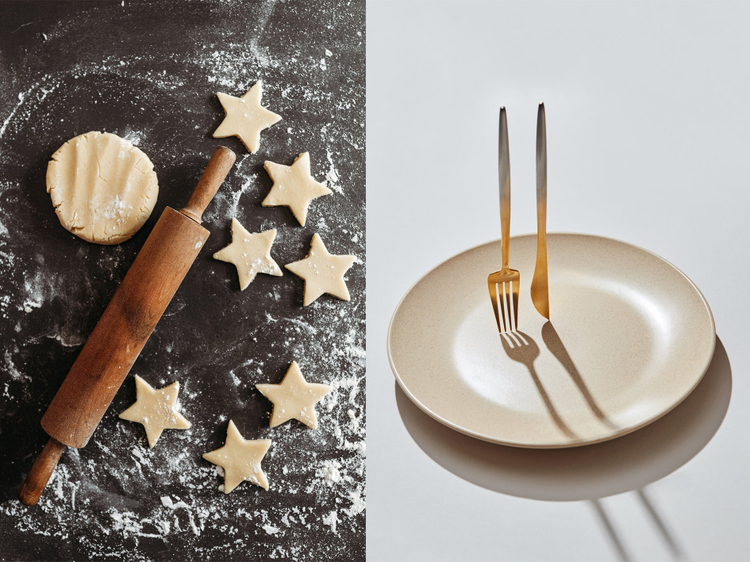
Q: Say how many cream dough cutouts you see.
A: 7